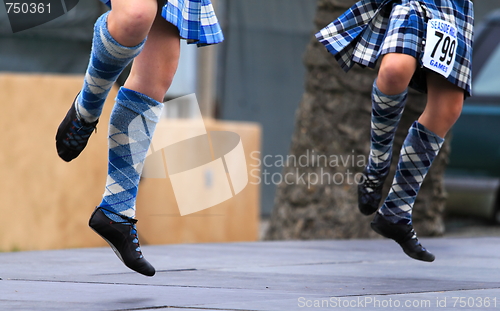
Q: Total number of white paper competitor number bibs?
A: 1